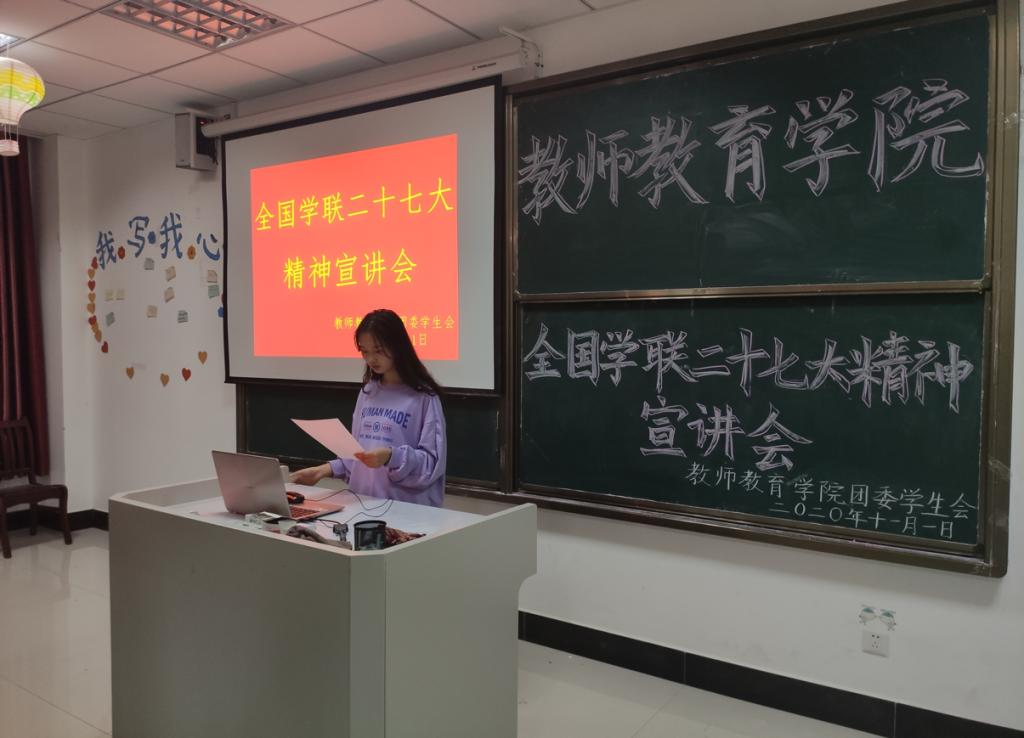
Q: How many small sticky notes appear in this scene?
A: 10